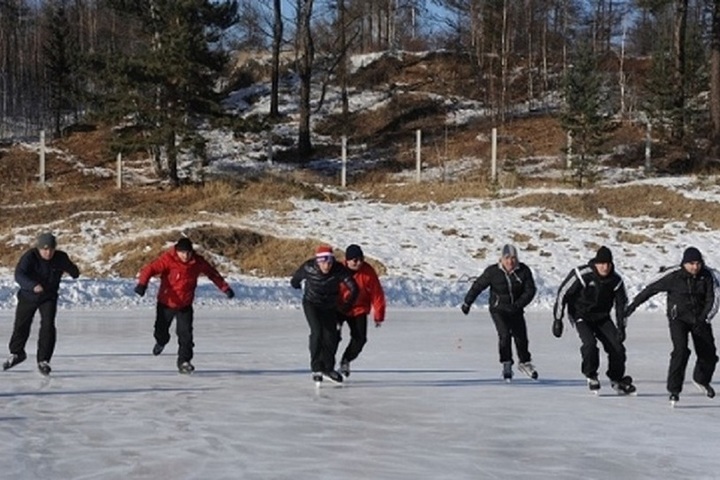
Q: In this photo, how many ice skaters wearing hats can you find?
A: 7